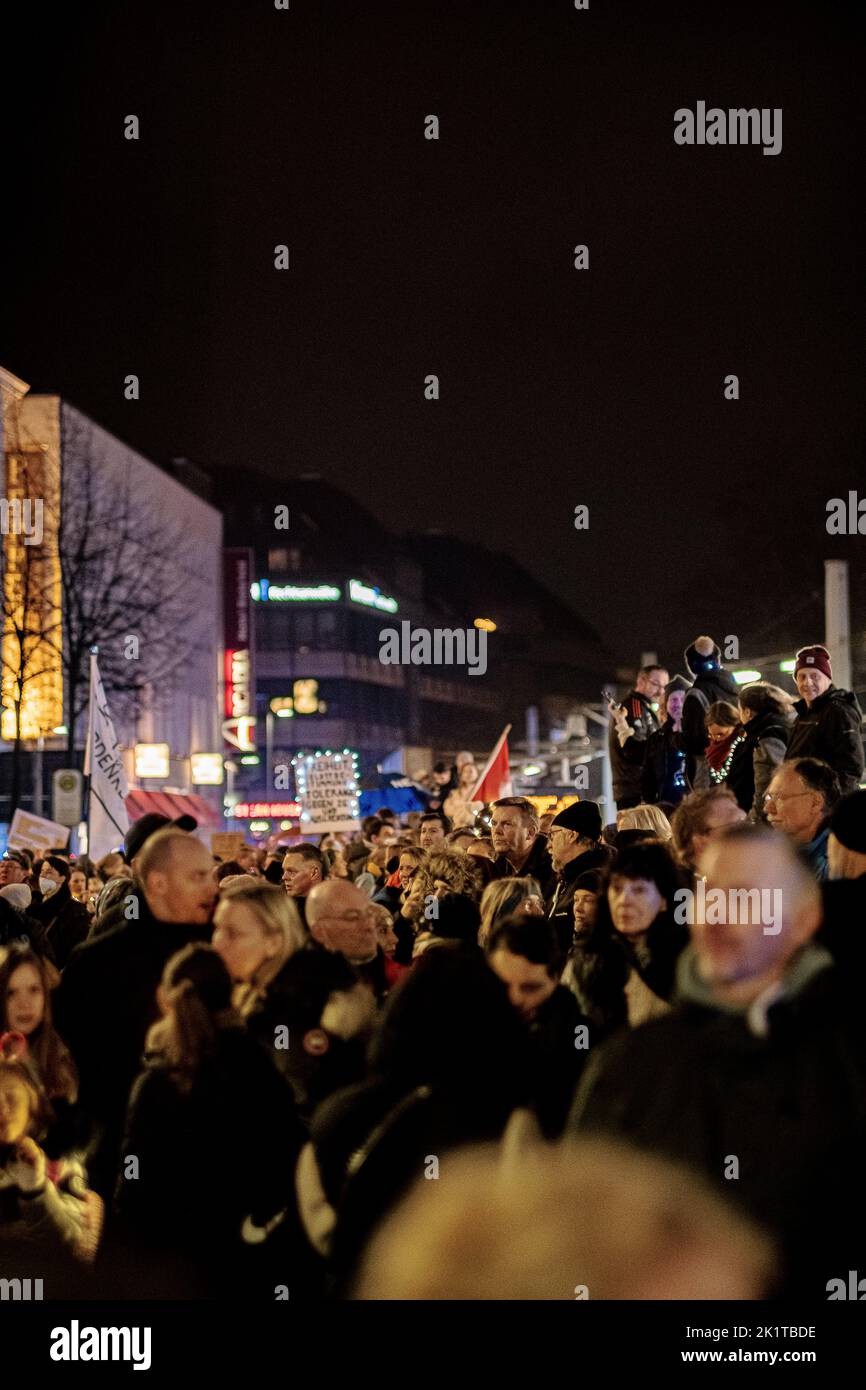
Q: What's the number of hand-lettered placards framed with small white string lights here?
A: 1